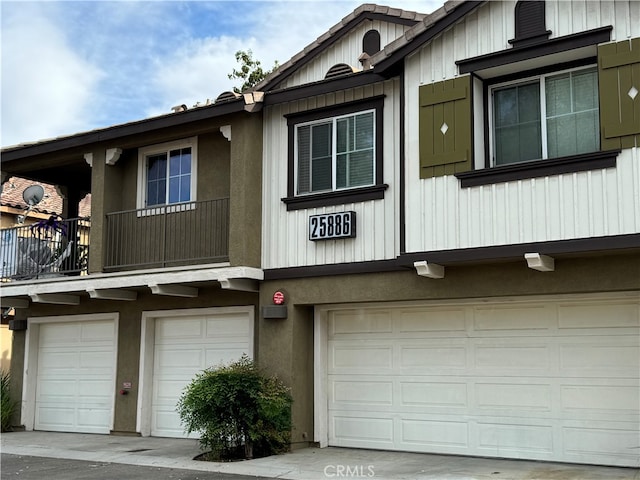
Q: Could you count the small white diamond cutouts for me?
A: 2